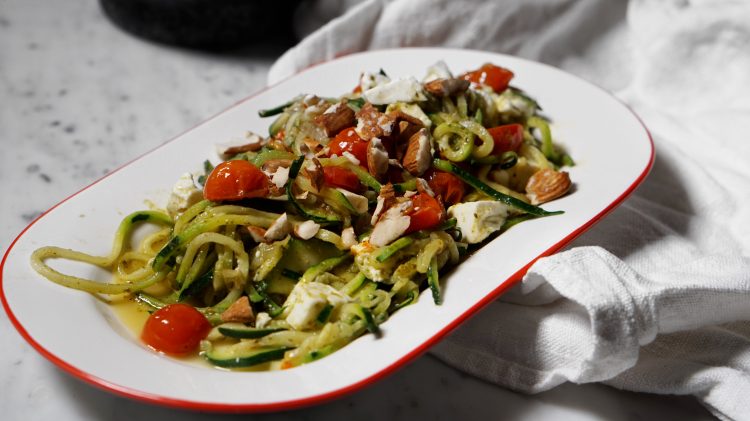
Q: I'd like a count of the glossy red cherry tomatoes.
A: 8